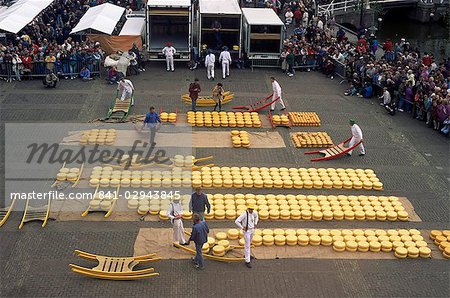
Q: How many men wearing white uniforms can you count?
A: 8